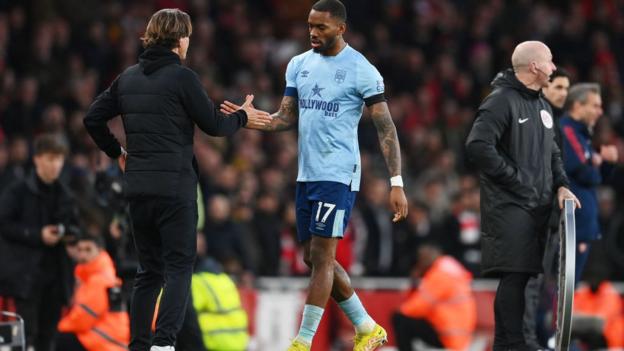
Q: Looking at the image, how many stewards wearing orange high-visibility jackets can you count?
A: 3